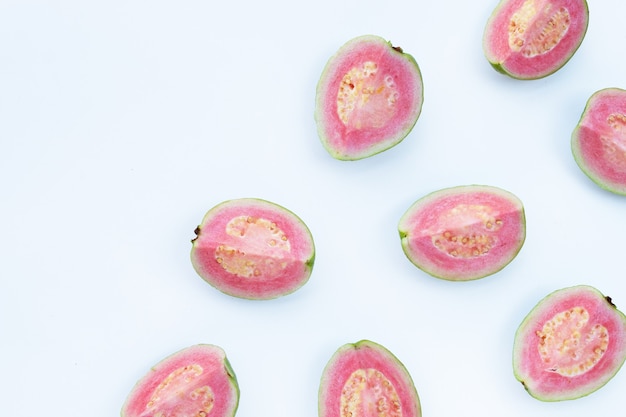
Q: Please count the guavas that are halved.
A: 8